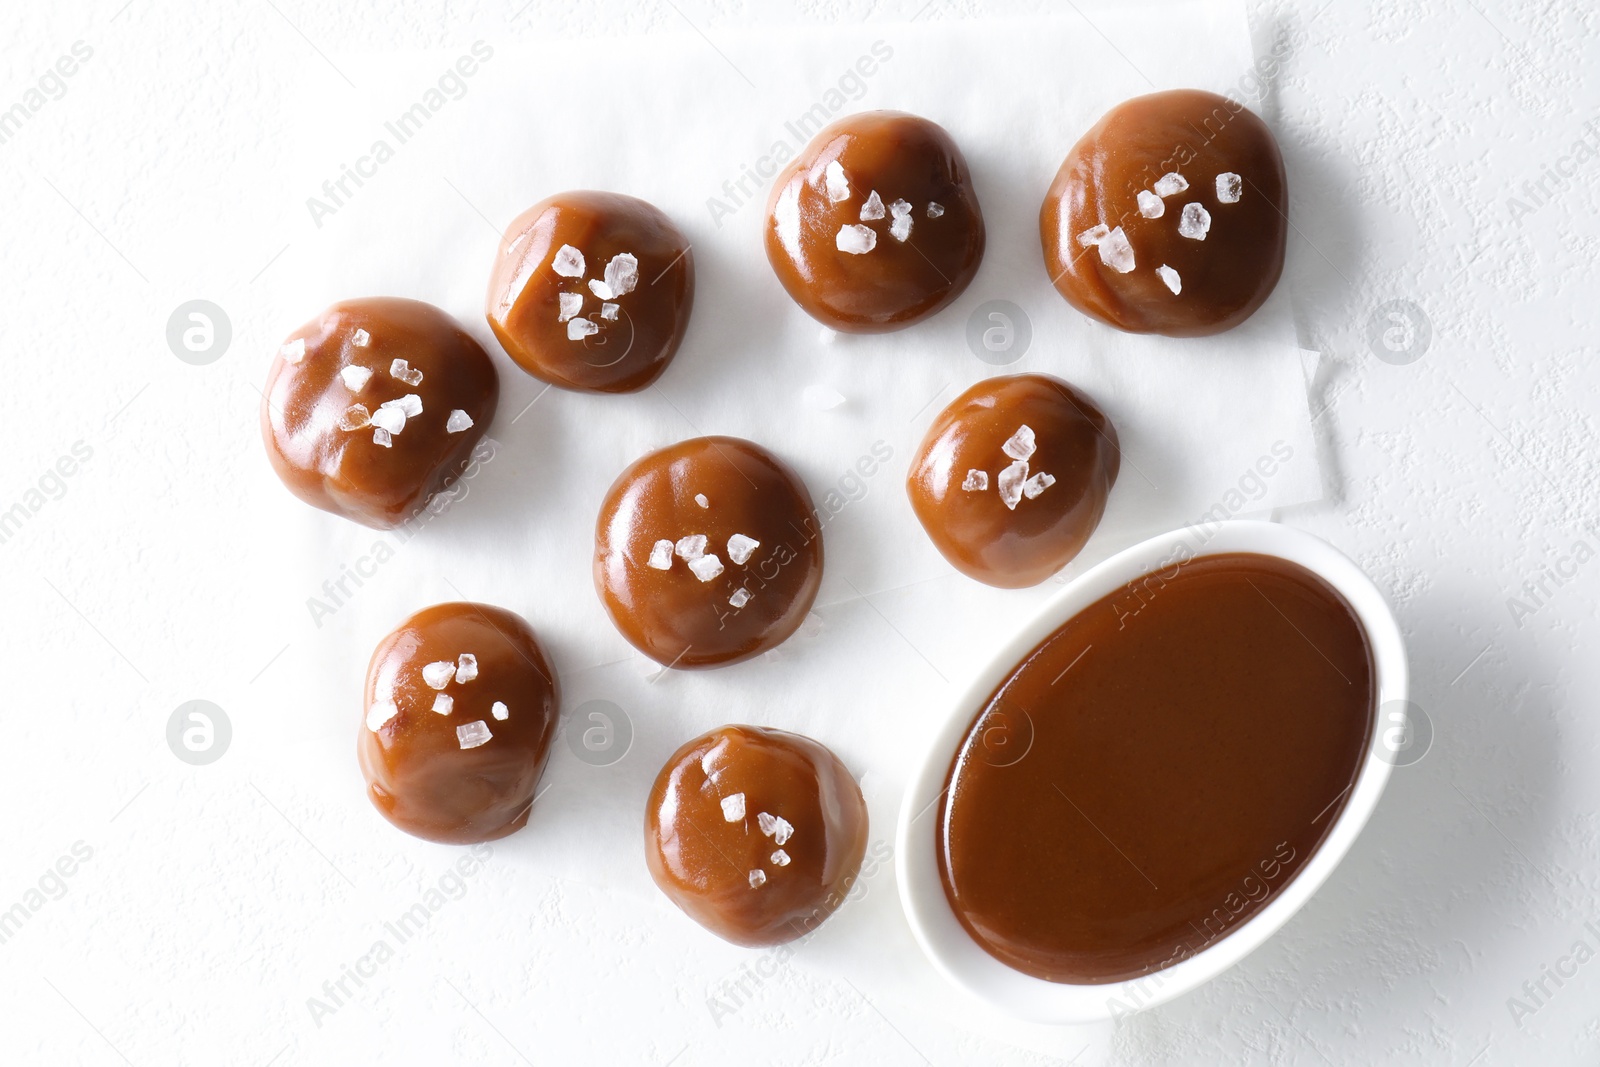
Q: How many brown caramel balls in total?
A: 8